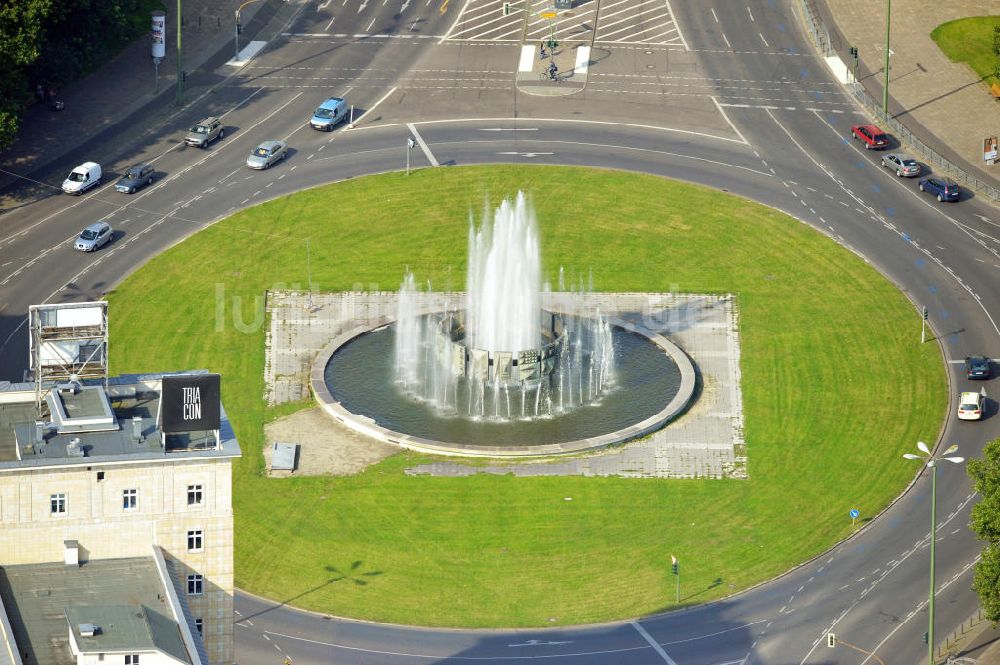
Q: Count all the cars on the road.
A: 11